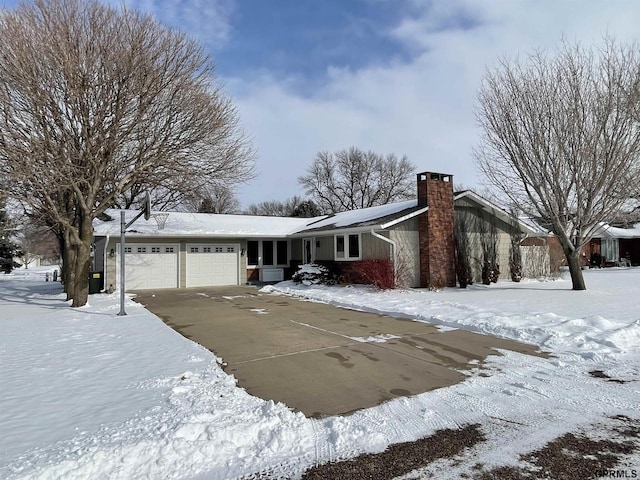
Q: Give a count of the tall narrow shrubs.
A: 3